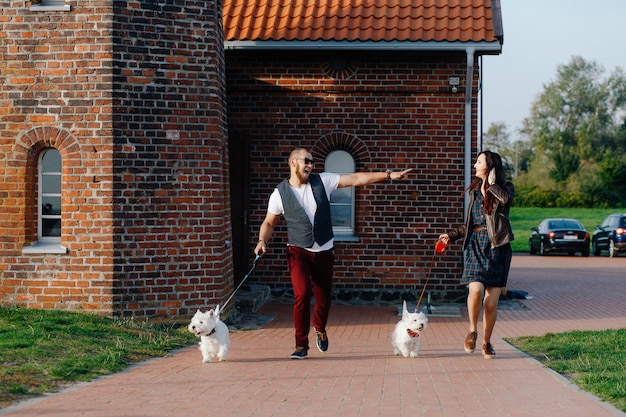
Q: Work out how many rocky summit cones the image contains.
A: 0